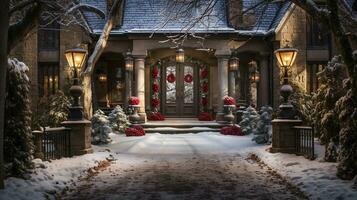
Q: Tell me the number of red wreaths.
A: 2